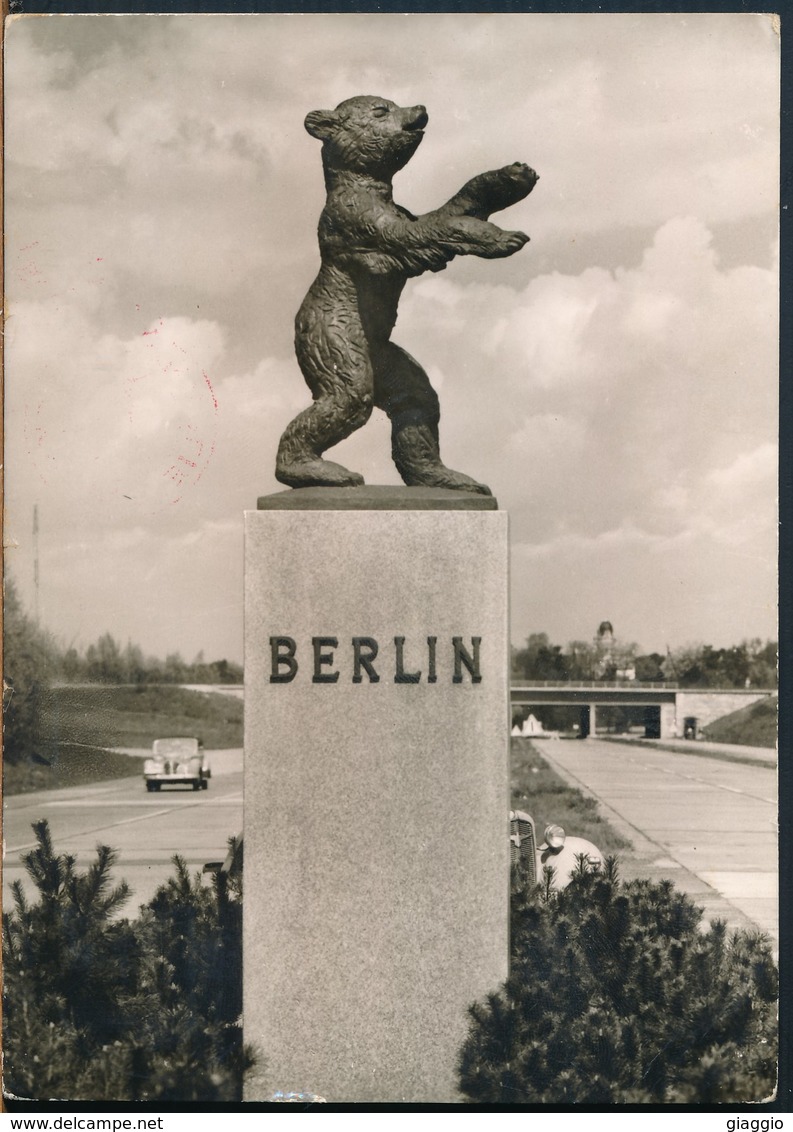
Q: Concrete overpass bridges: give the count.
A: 1